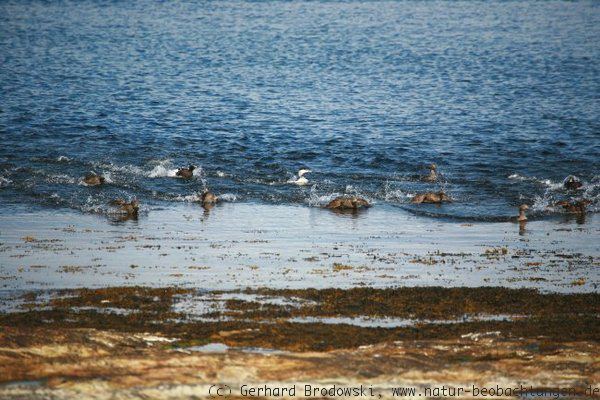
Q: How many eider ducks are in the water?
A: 11